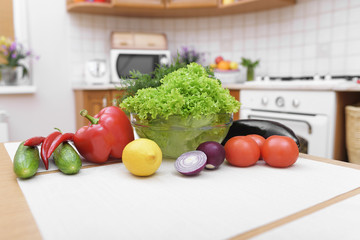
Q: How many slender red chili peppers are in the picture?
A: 3